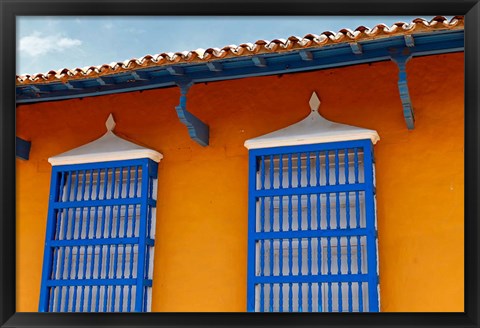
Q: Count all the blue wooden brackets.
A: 3